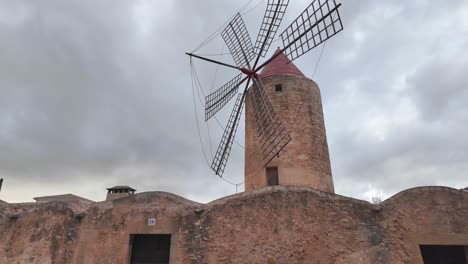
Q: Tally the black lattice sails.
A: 6